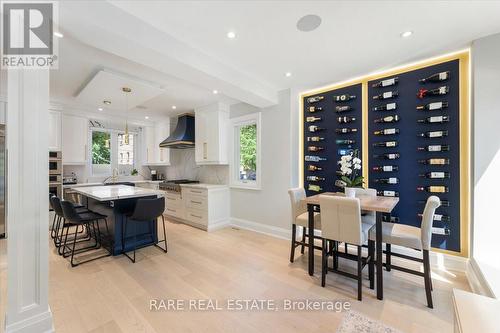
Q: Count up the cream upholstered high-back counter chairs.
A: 4